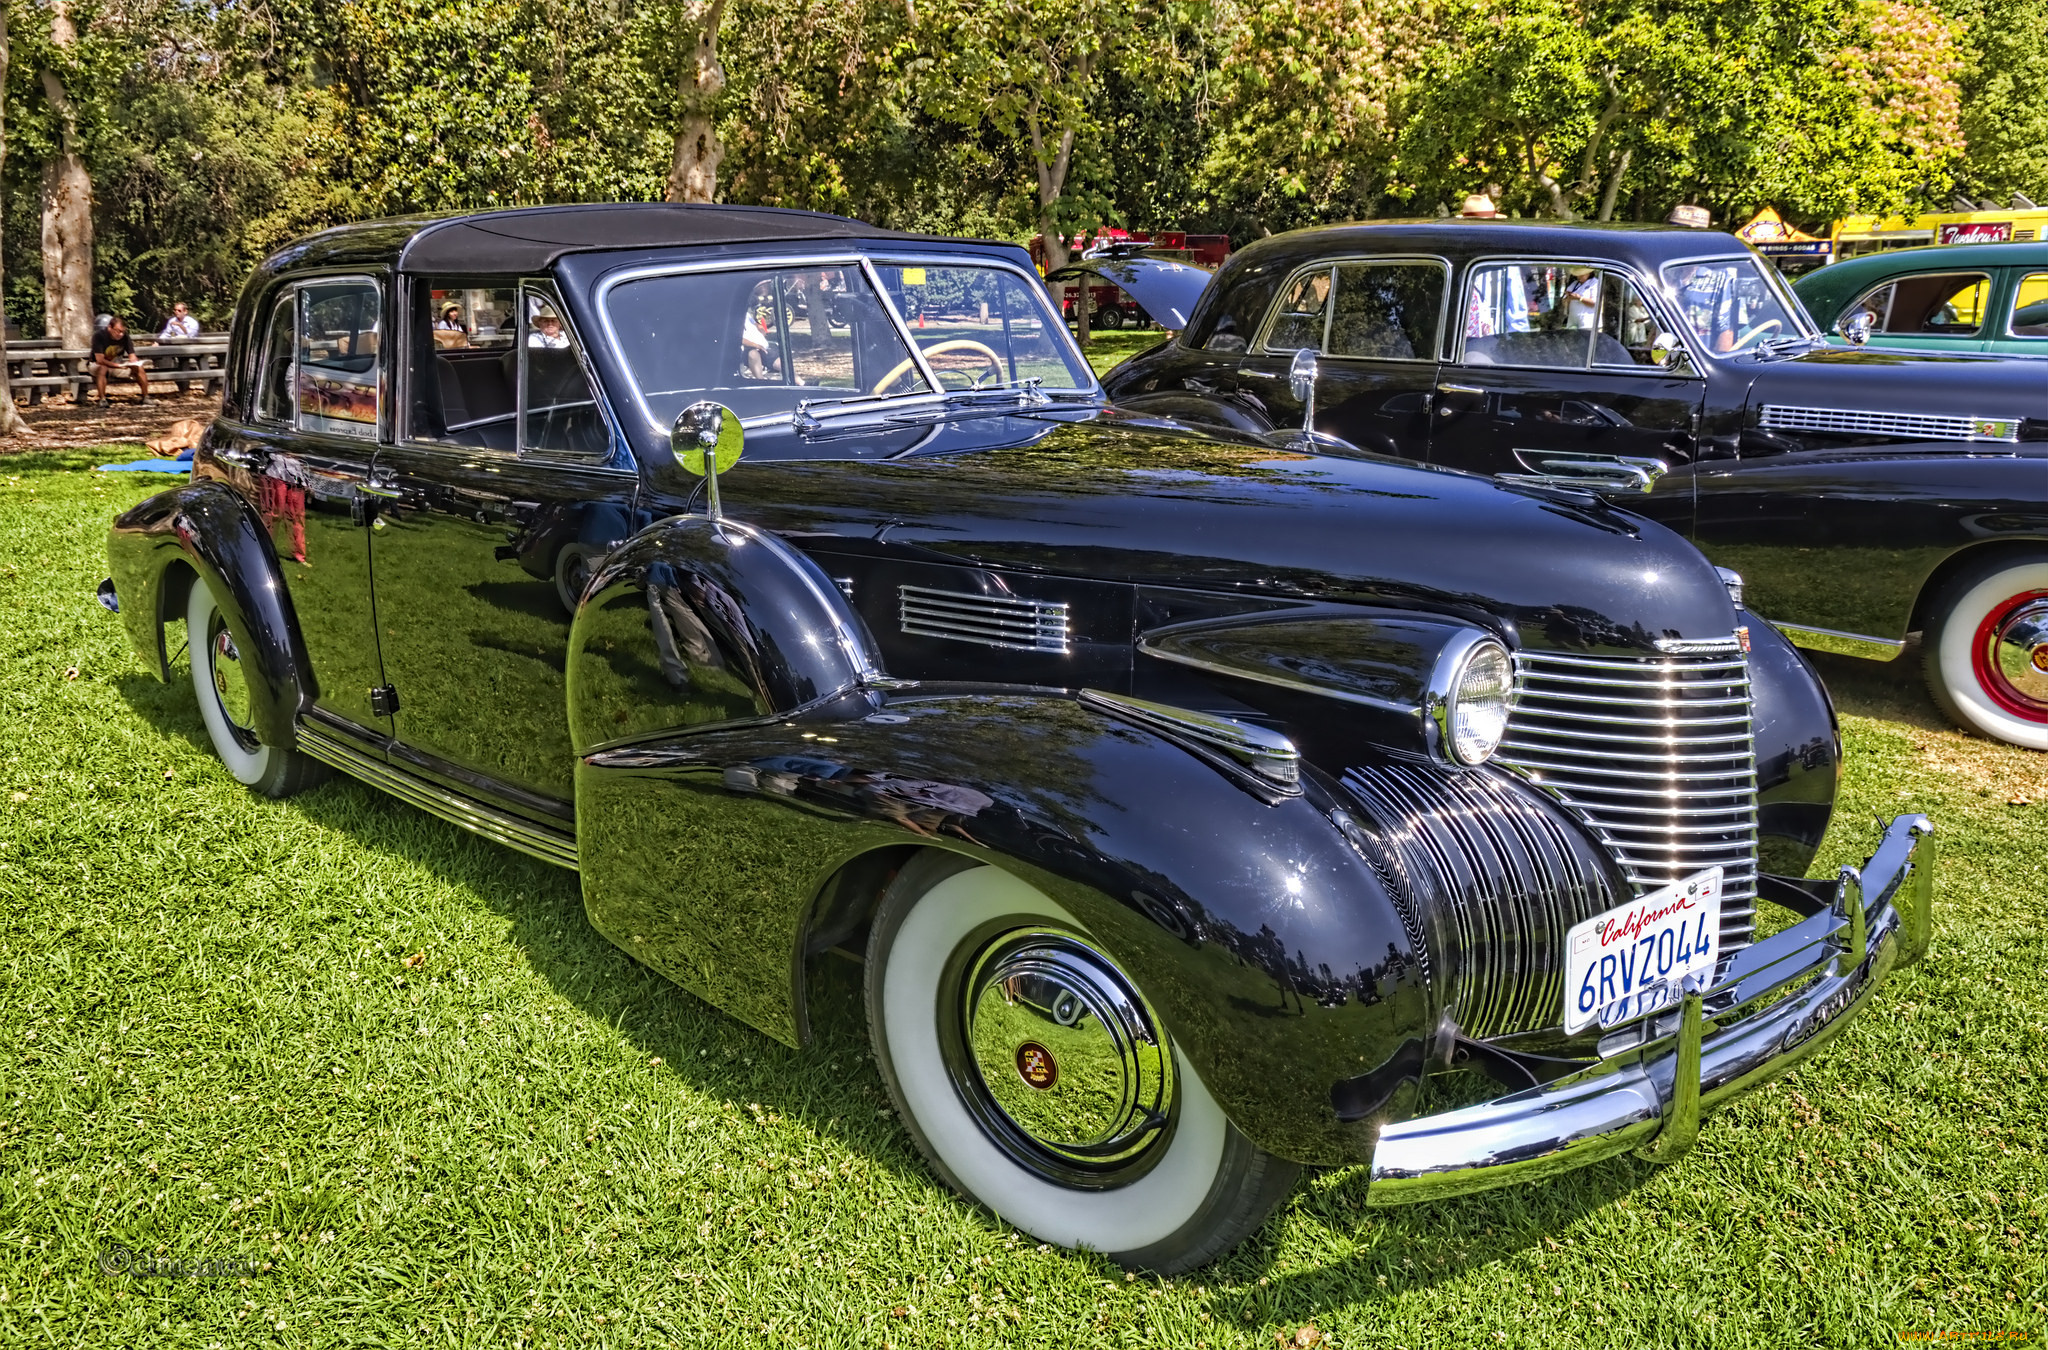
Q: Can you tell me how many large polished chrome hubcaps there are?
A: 3